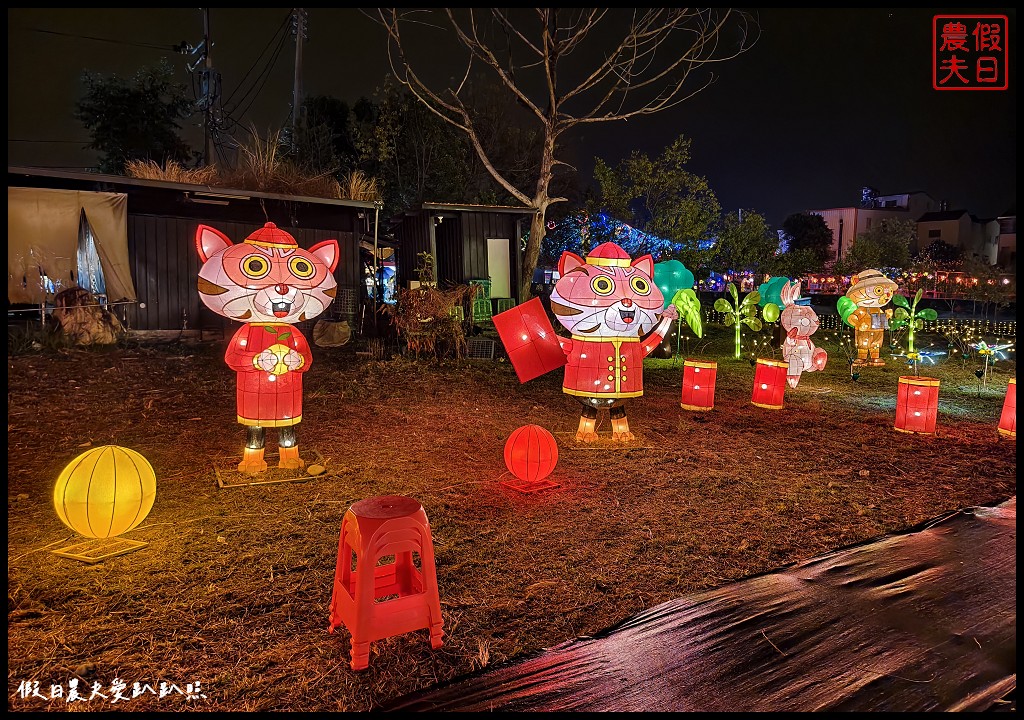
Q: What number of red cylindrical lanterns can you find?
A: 4